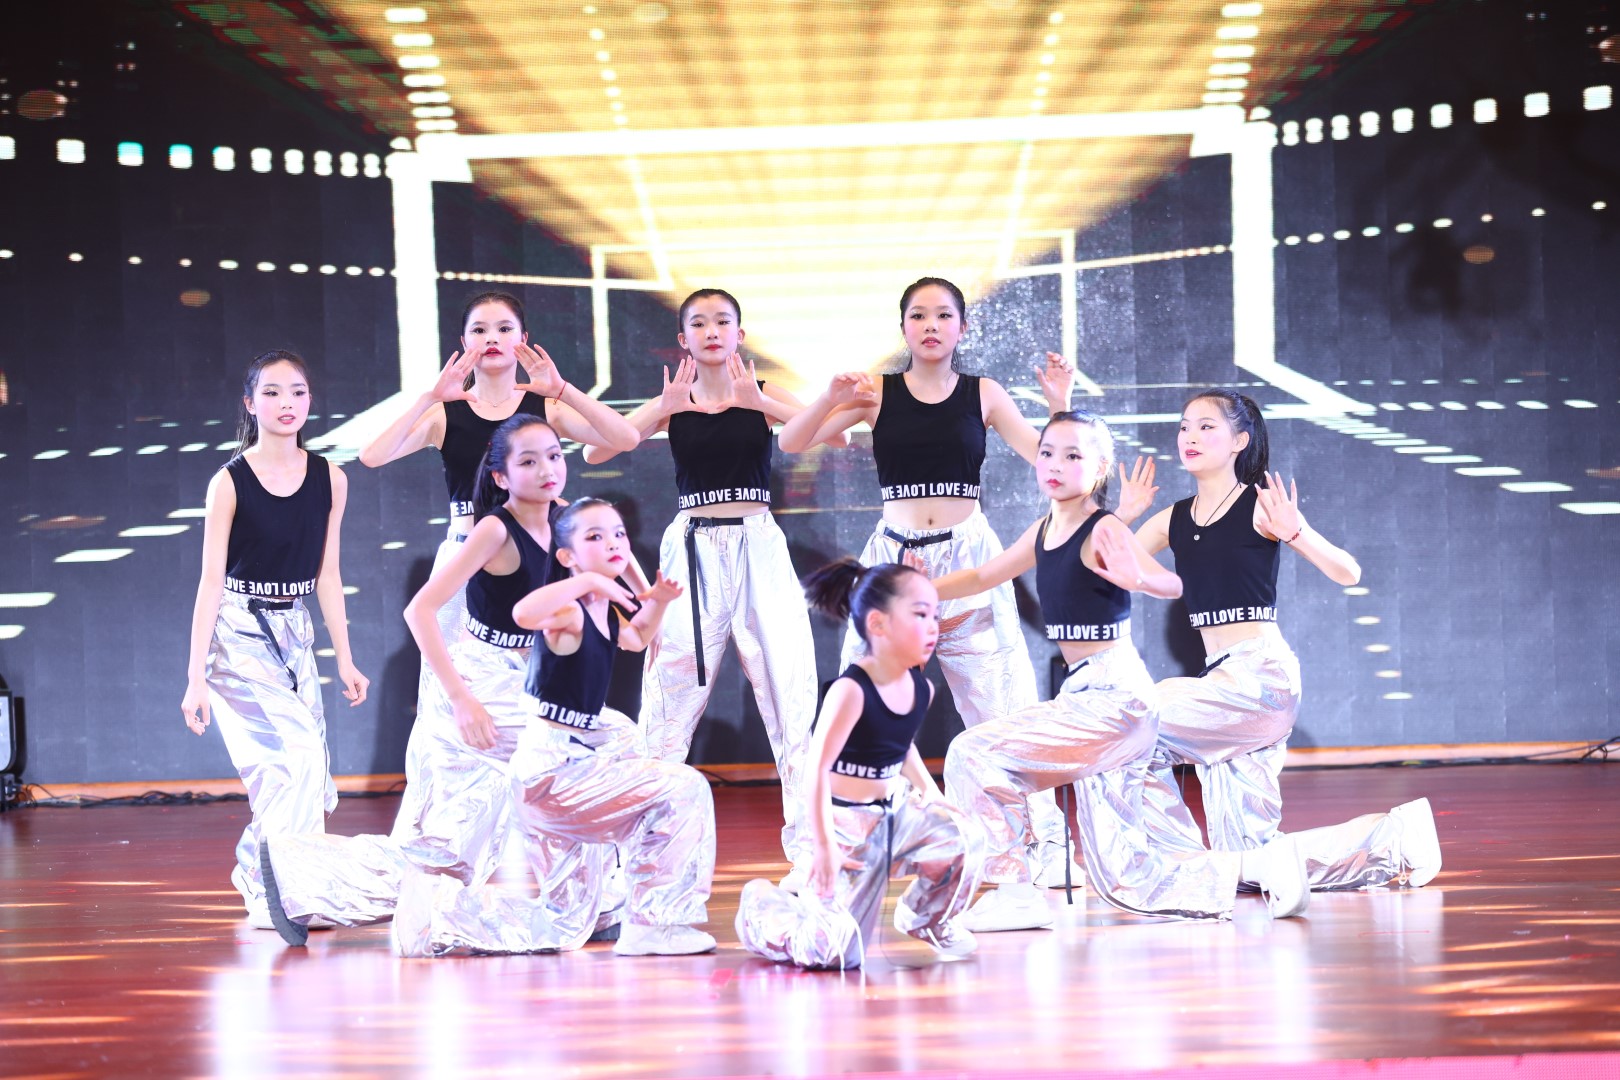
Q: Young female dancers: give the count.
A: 9